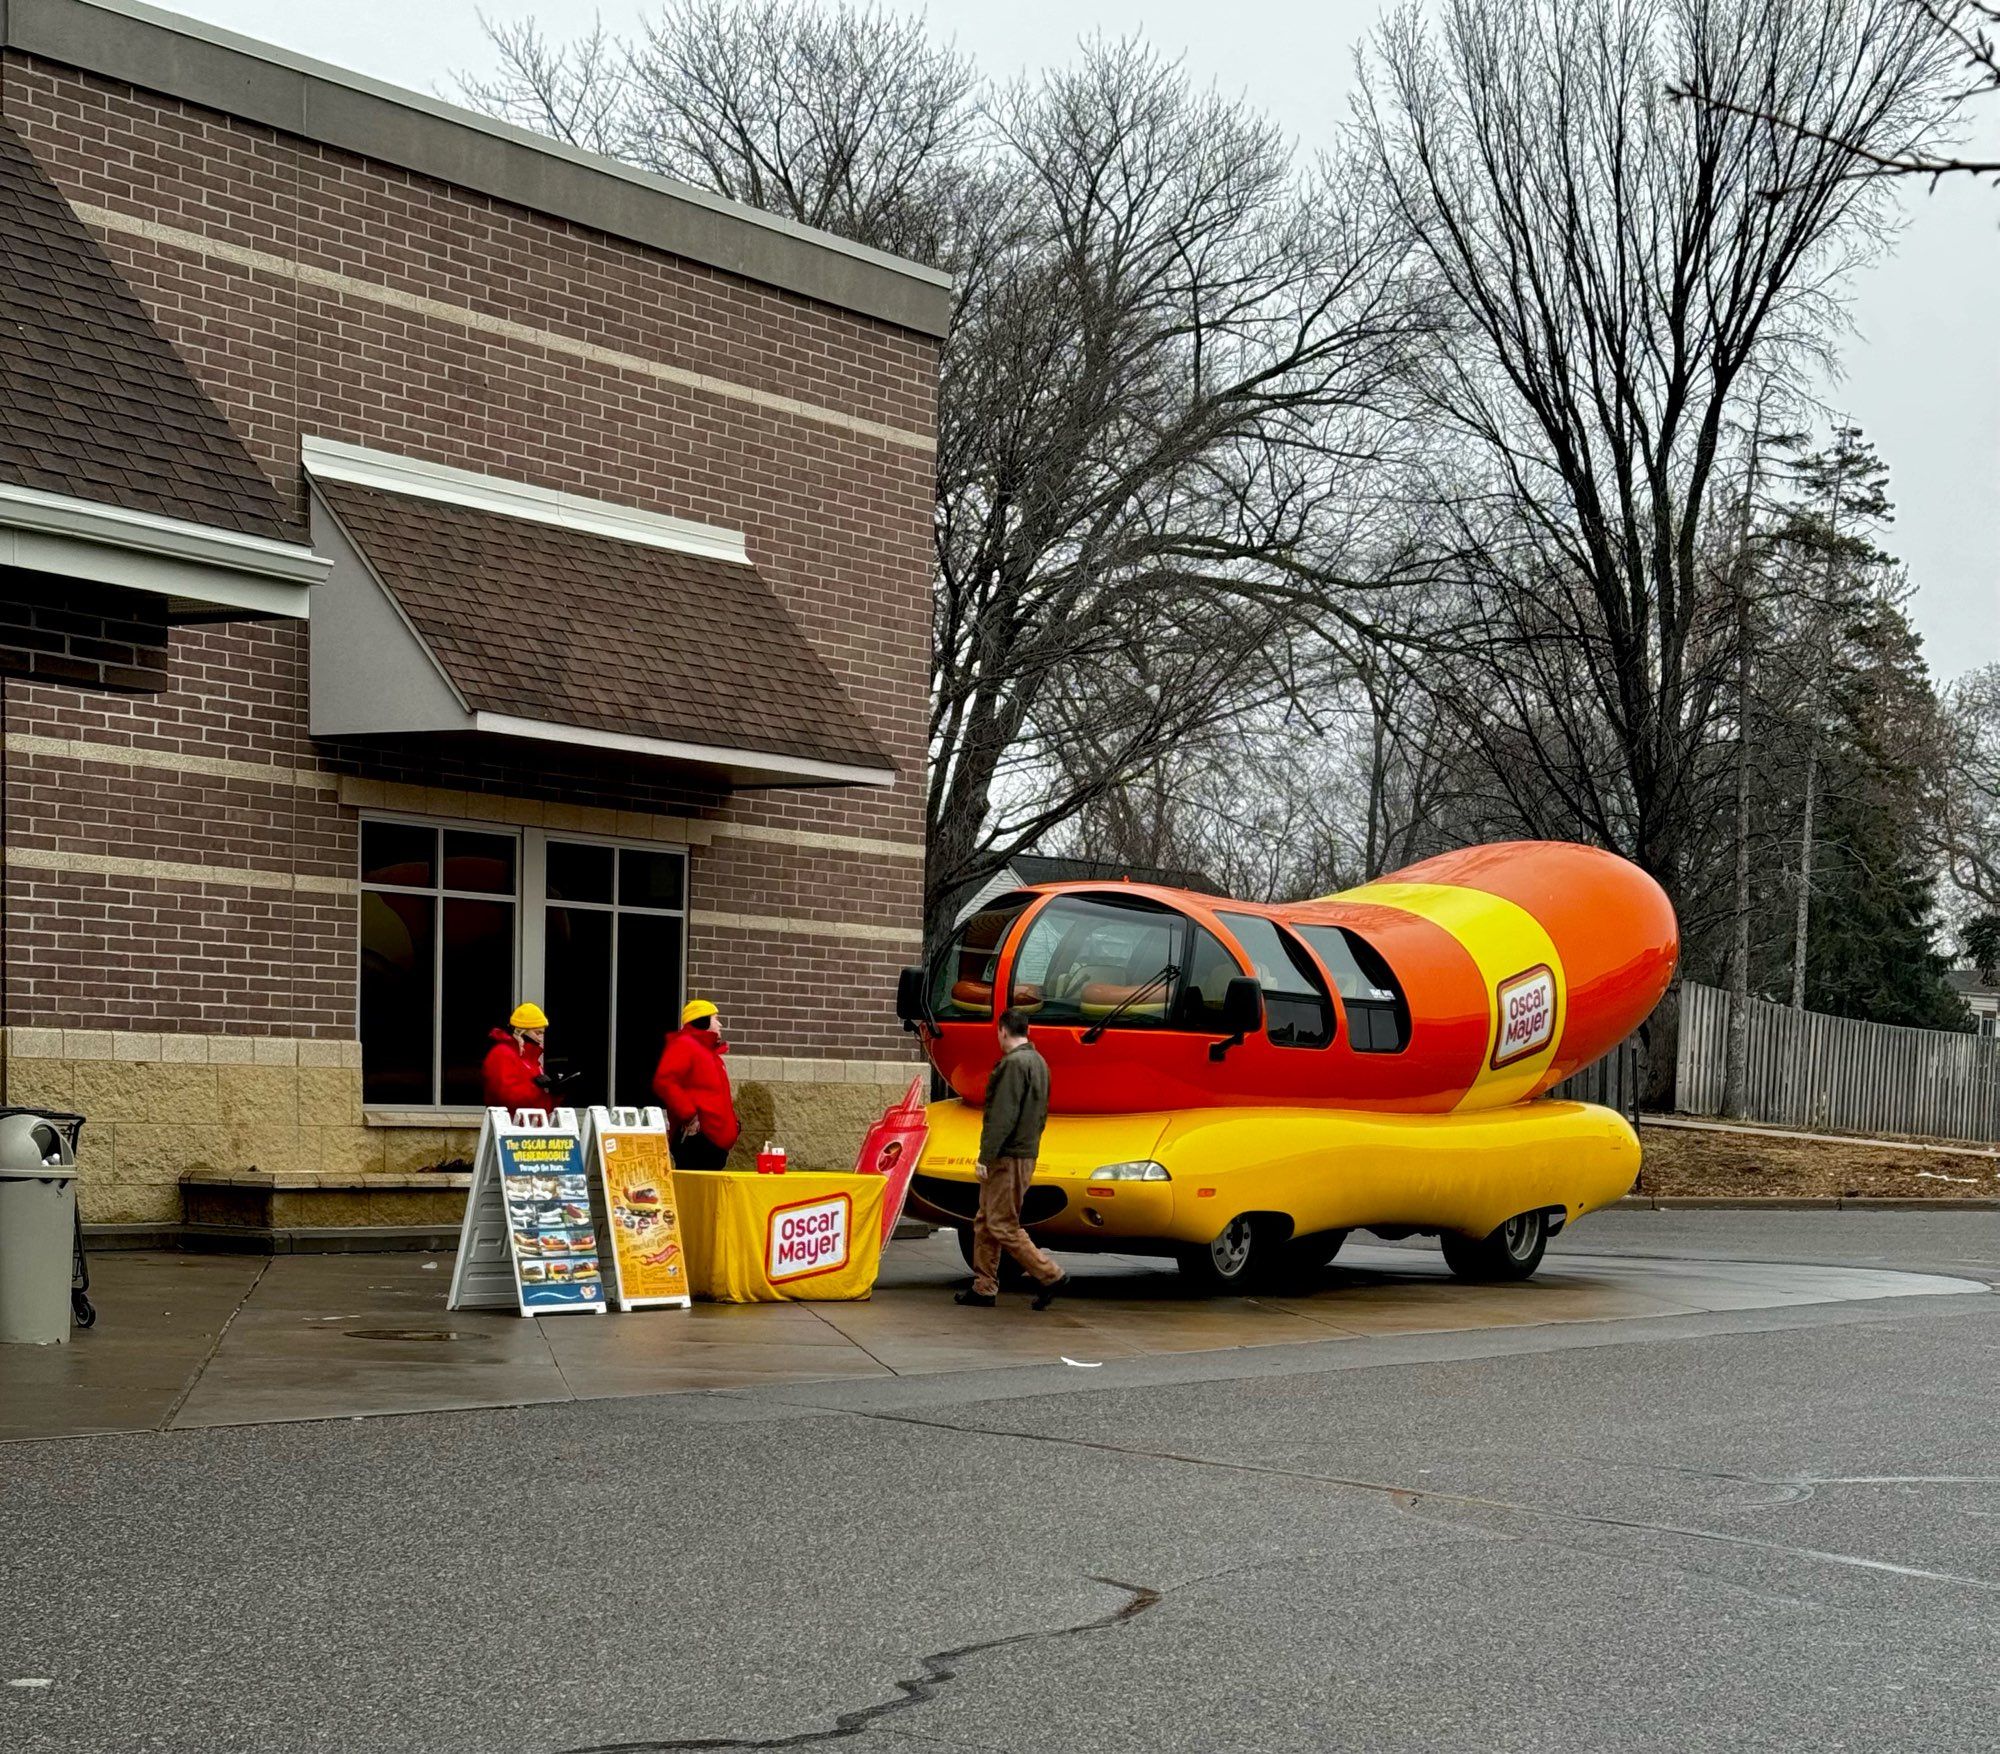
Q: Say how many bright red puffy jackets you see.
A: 2